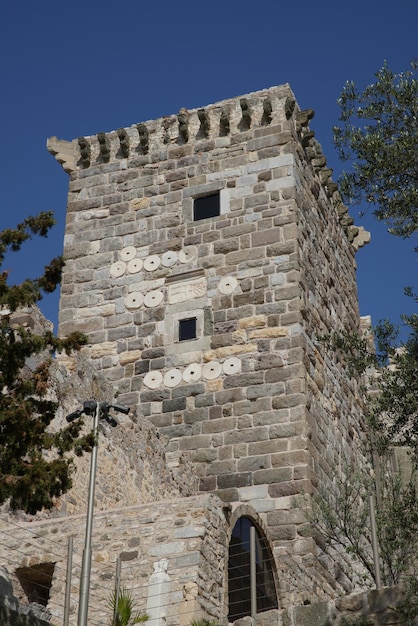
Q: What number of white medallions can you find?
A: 14